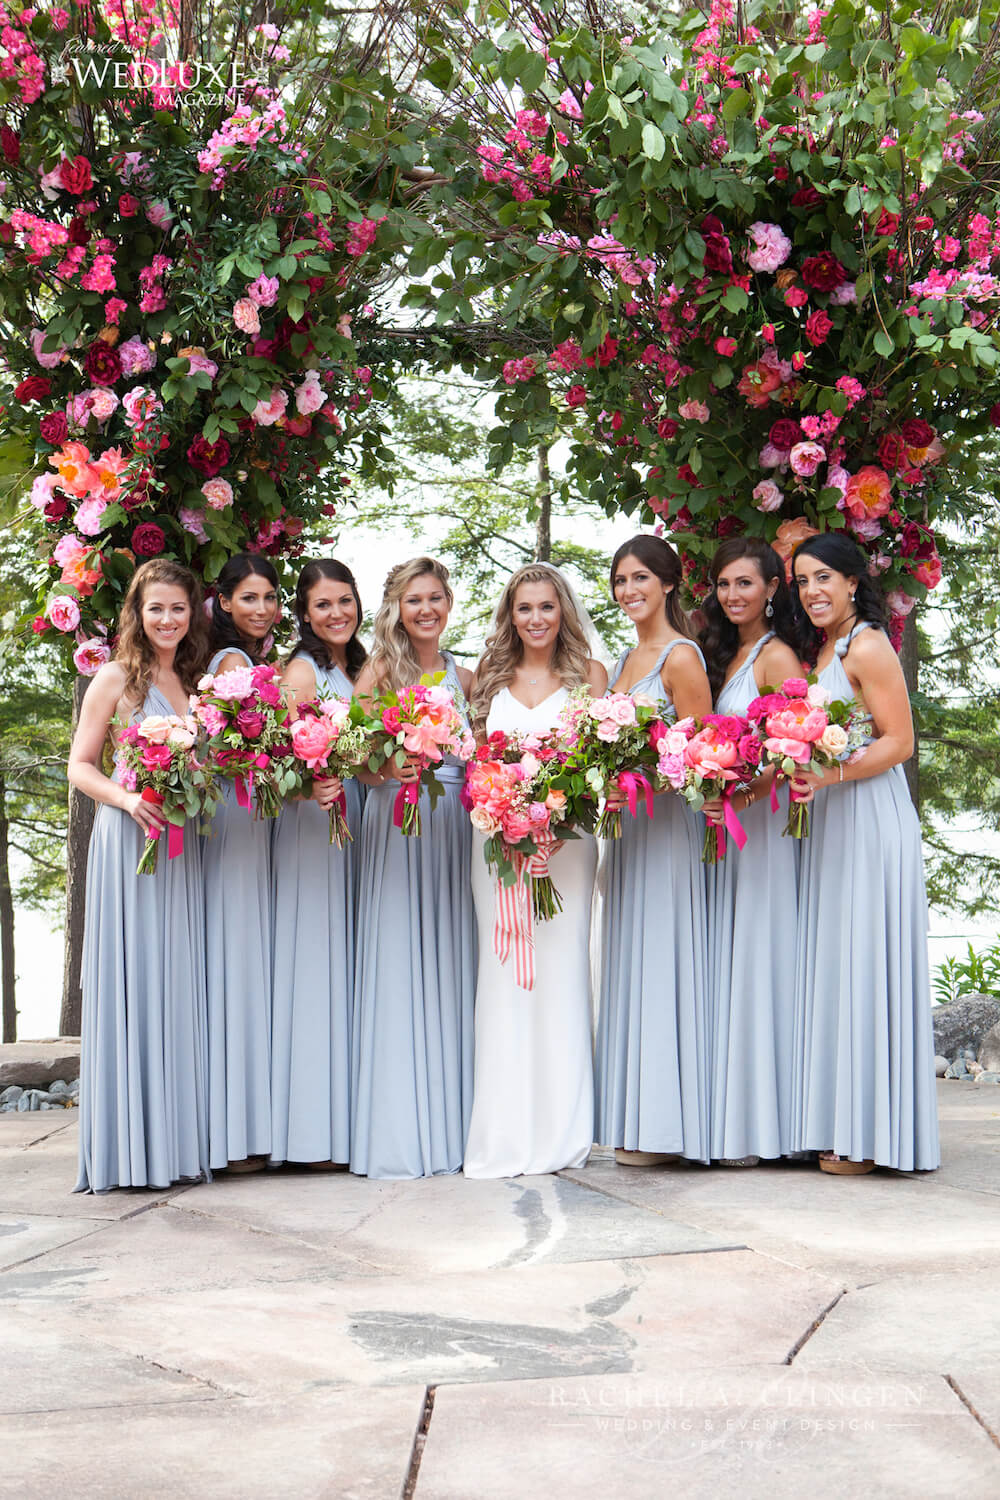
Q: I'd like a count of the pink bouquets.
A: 8